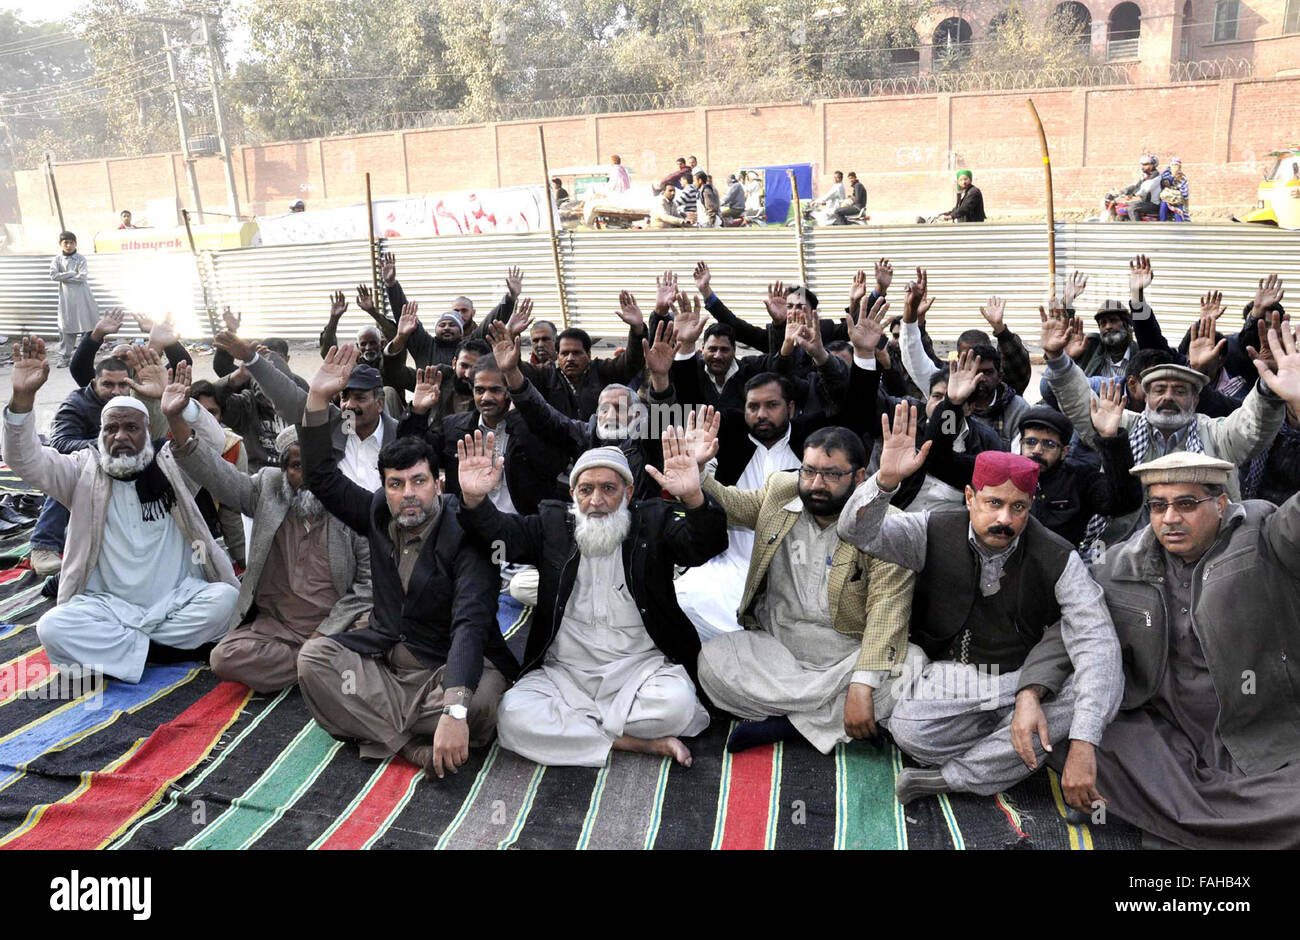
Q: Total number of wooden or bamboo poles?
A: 6